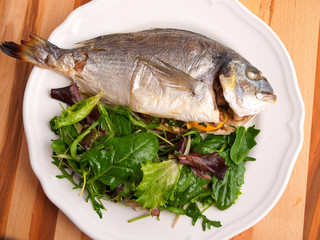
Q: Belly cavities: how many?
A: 1